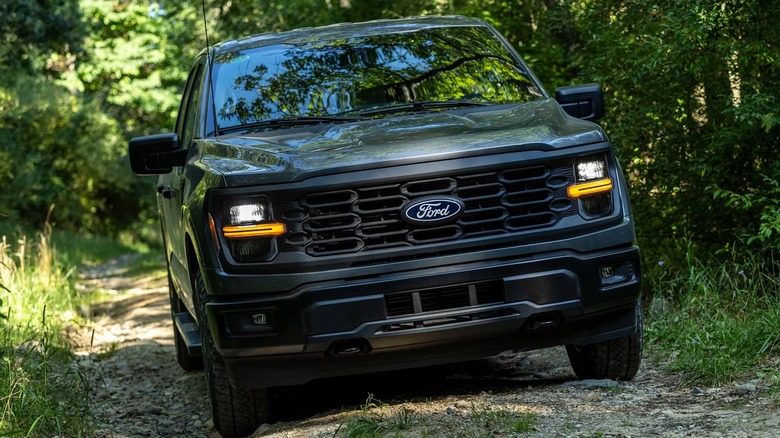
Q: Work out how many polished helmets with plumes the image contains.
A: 0